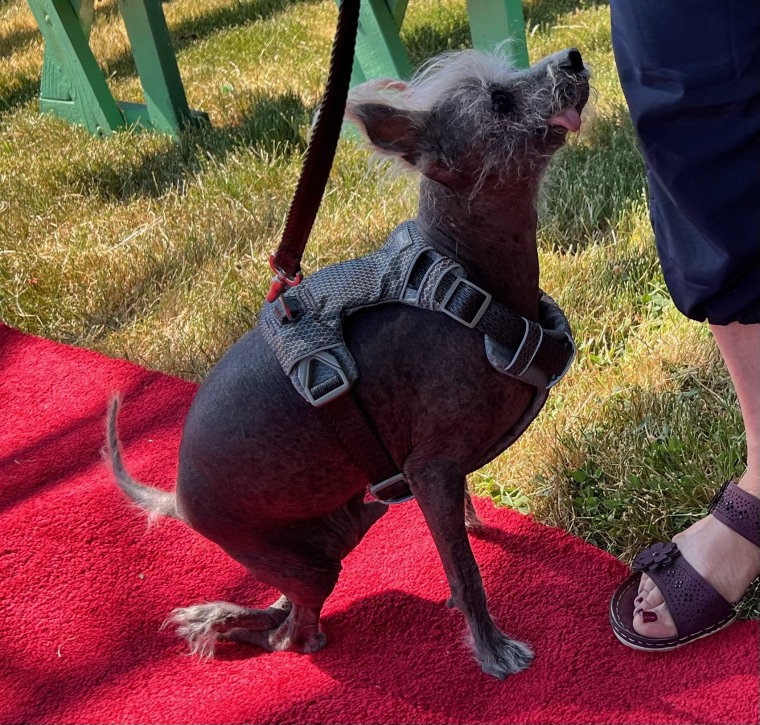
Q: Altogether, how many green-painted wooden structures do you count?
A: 2